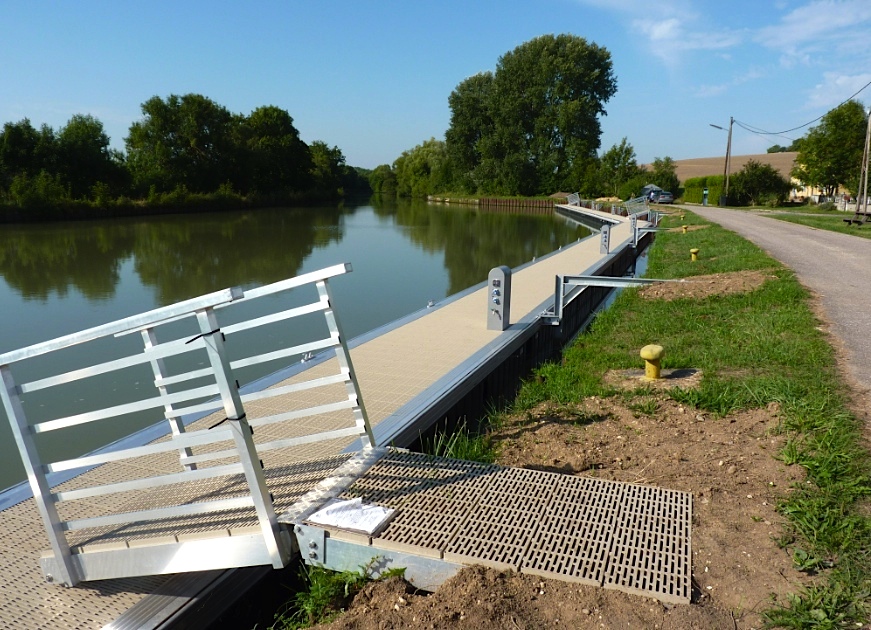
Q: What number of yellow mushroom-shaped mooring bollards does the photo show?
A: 4